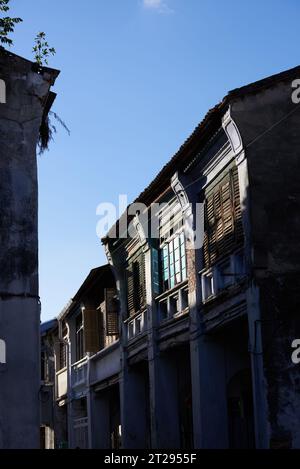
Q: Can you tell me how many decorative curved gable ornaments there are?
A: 4